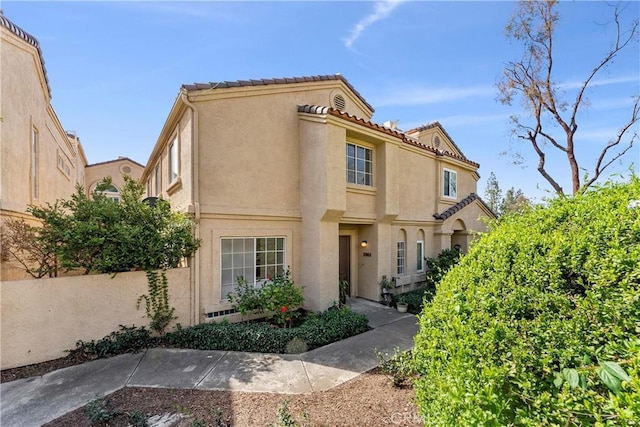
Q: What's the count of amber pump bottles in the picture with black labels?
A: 0